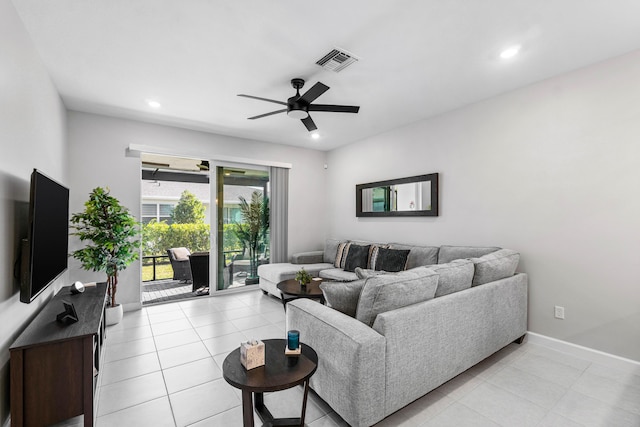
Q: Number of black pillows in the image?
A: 2